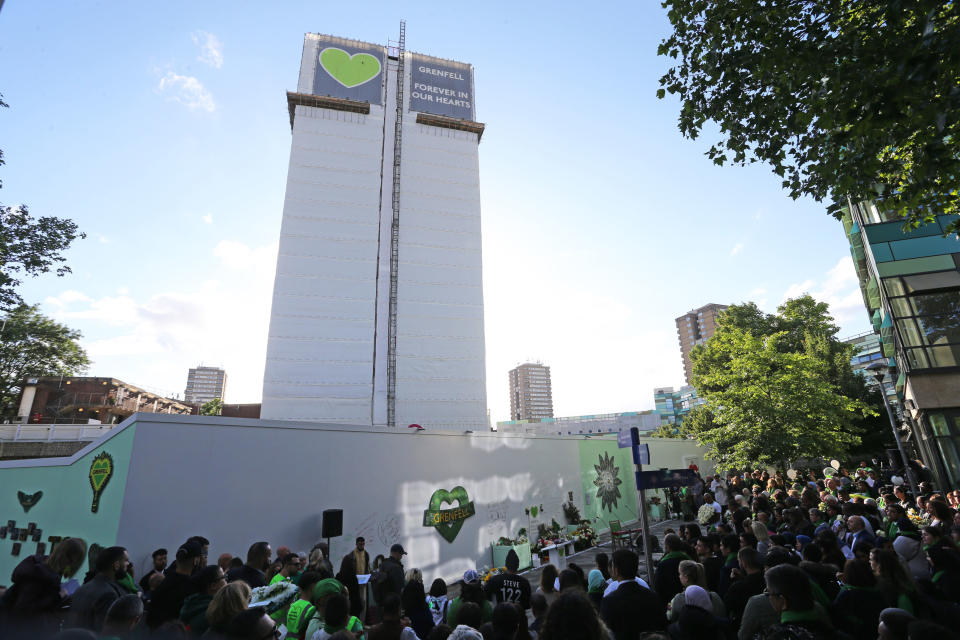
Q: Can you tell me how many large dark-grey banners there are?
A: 2